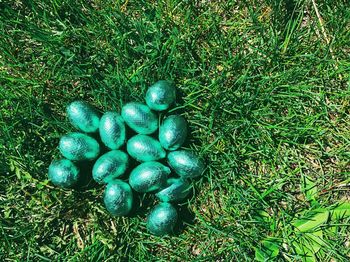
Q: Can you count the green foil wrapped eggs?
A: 14